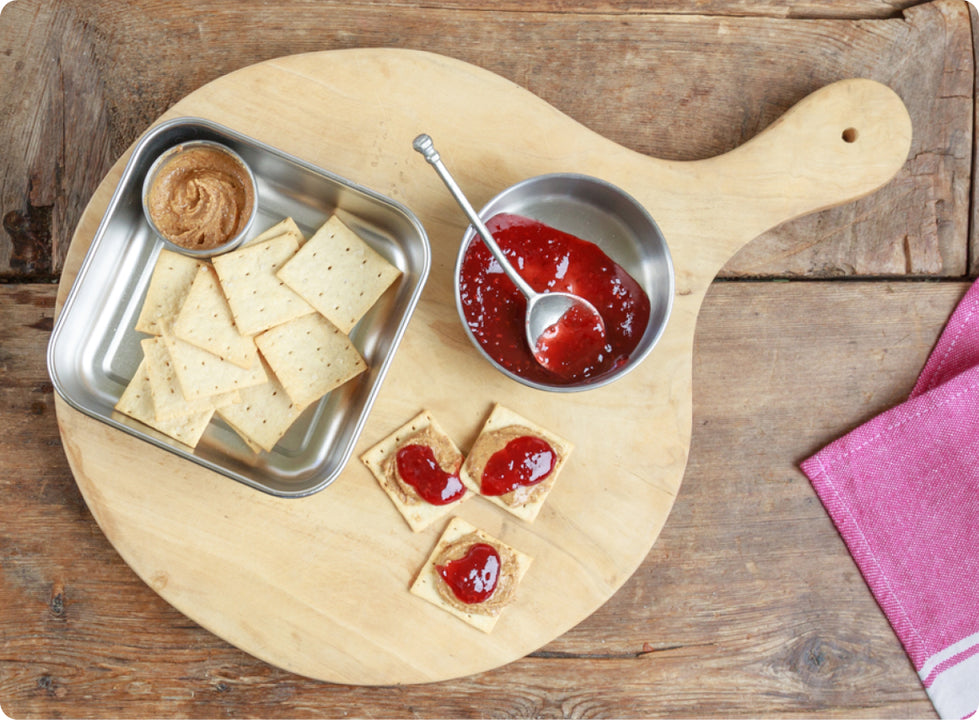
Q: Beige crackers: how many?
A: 14